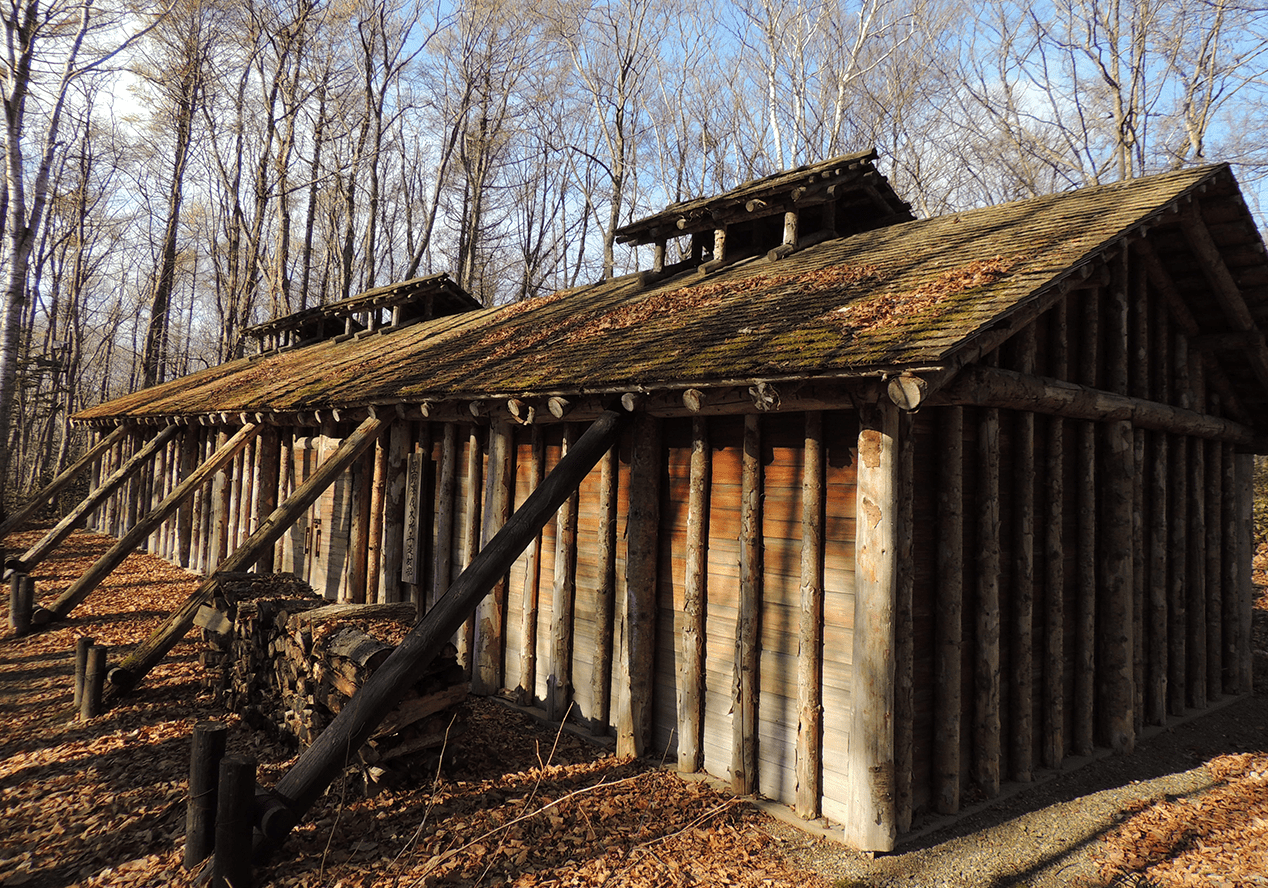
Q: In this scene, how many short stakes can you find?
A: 6